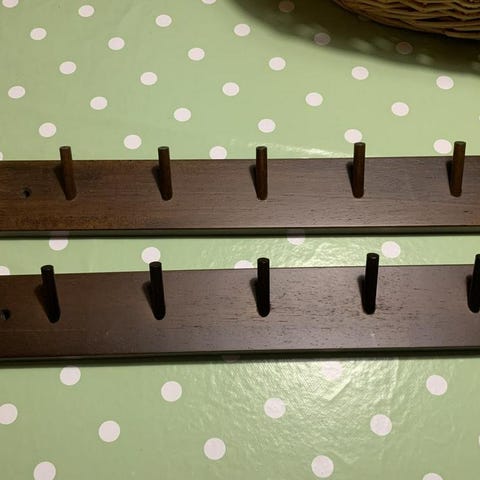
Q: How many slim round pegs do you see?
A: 10